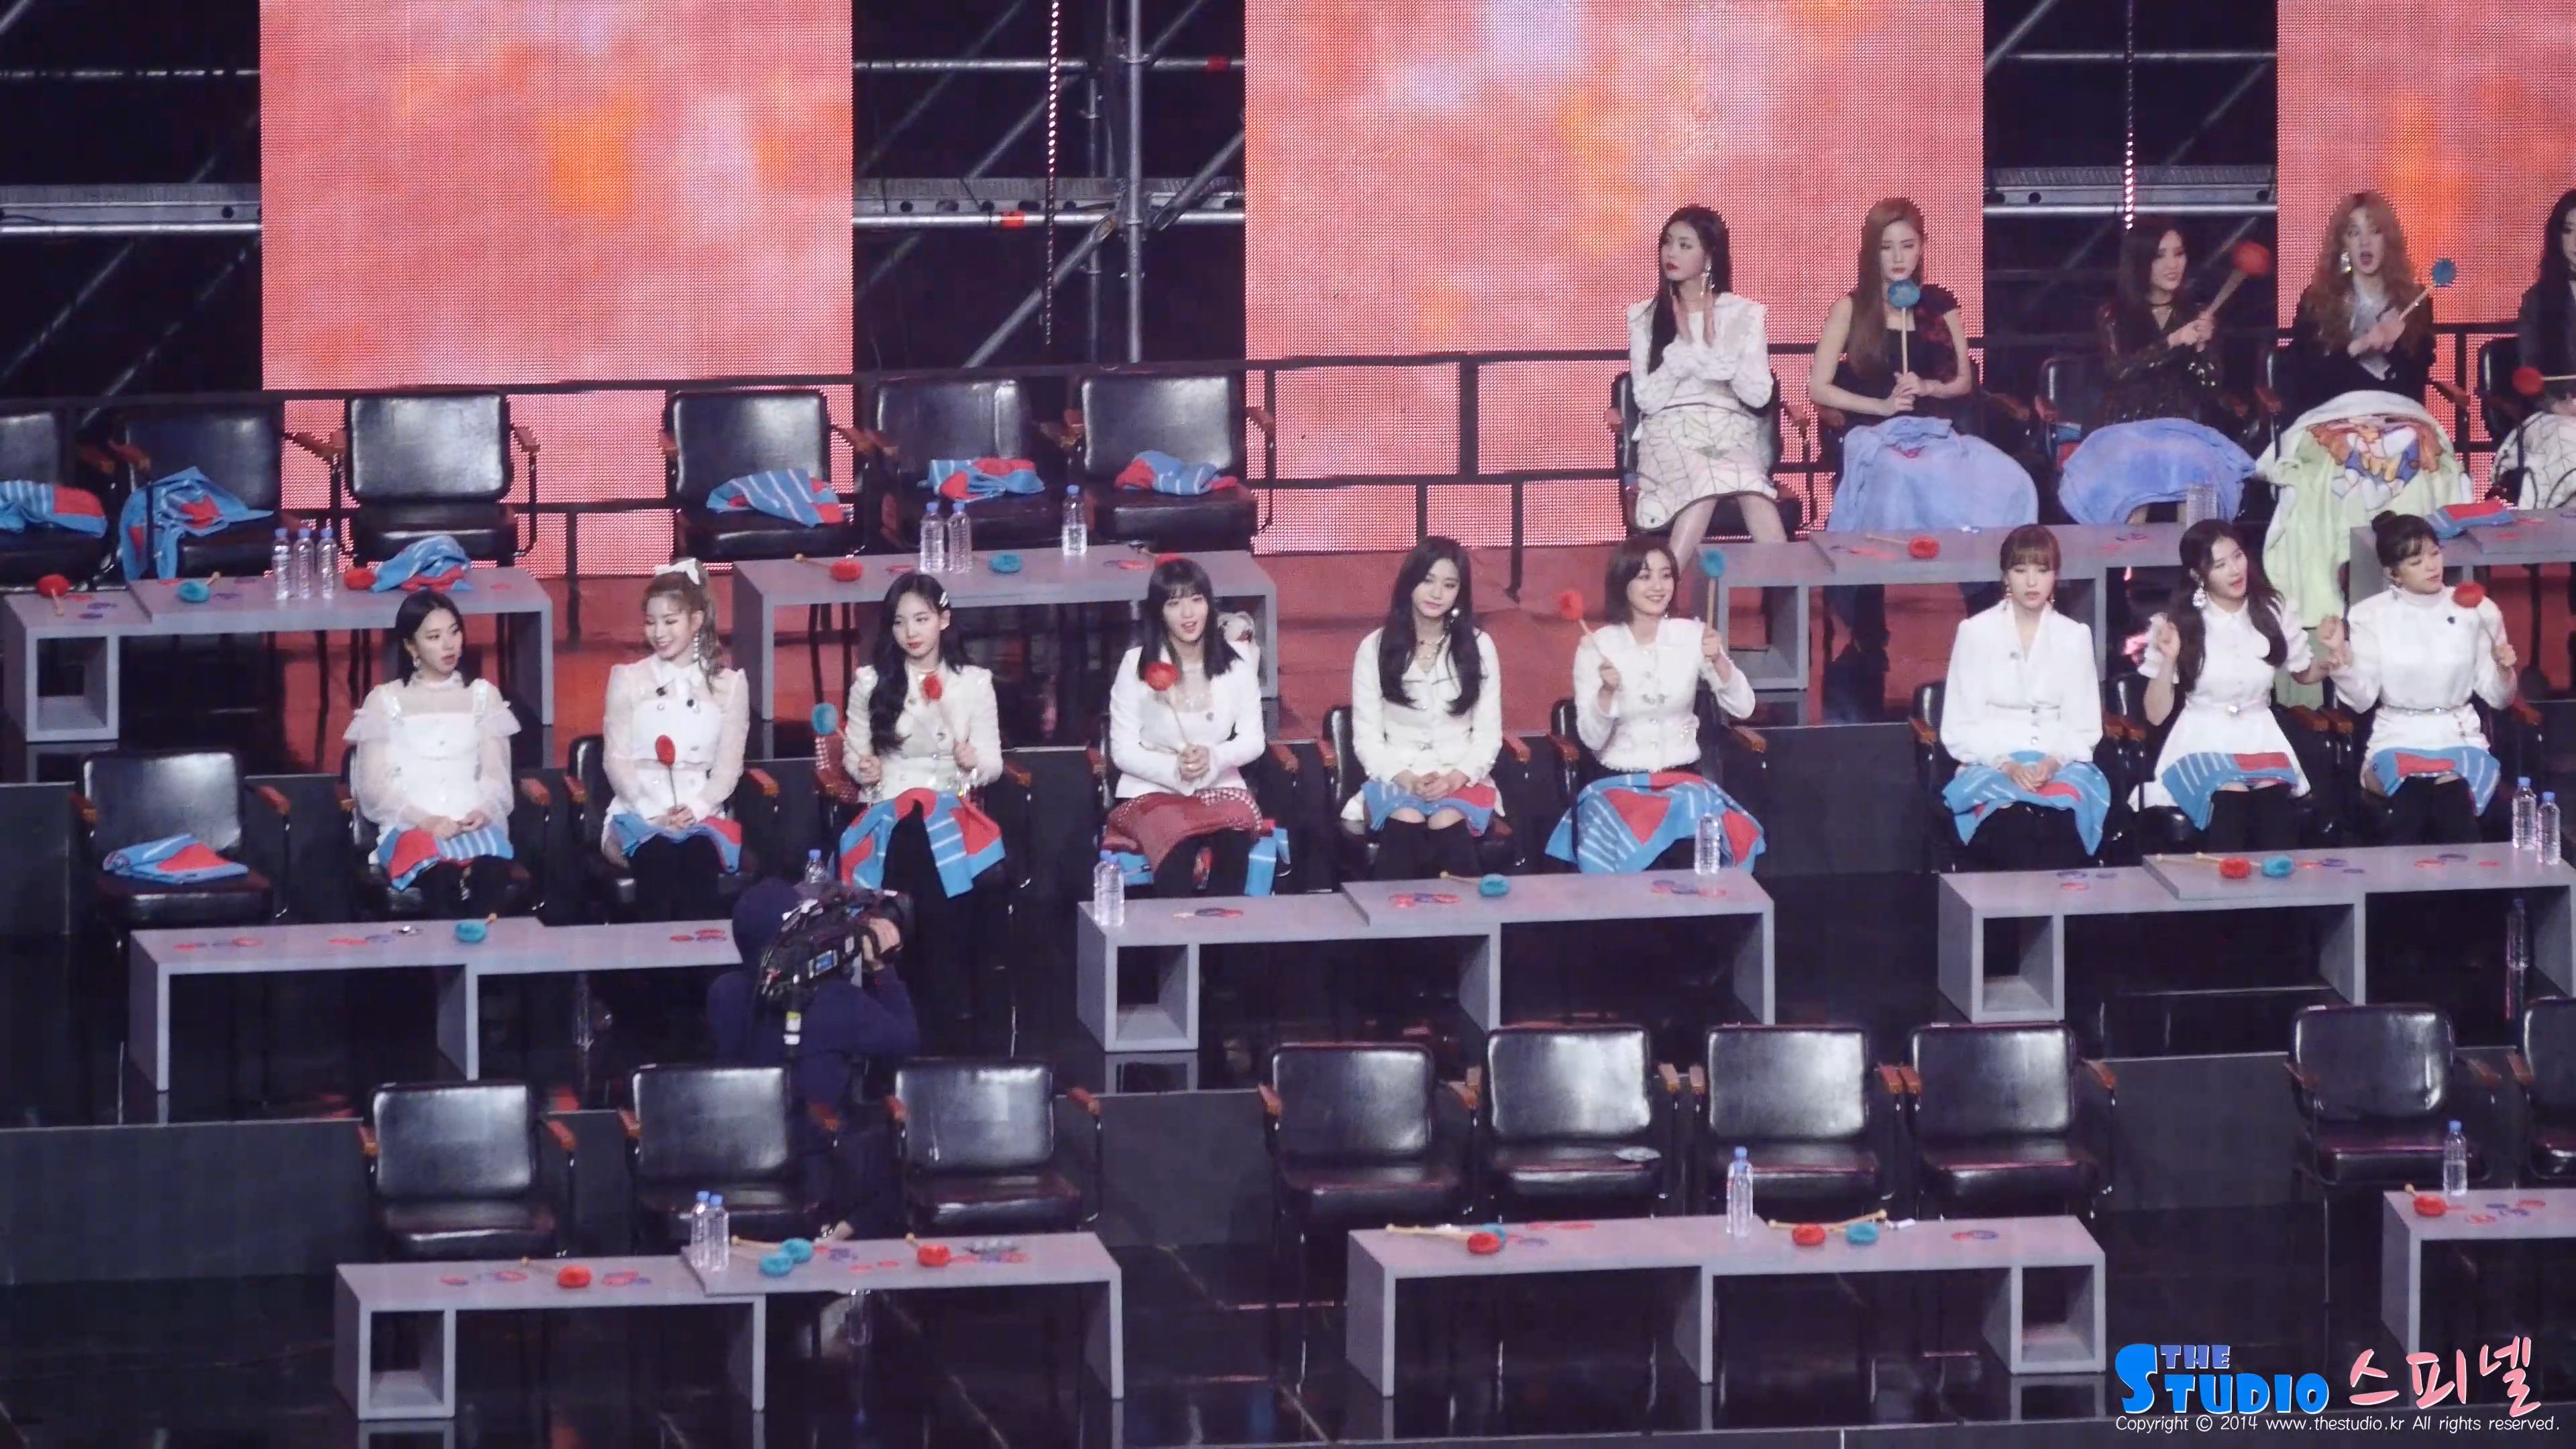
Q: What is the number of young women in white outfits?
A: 10